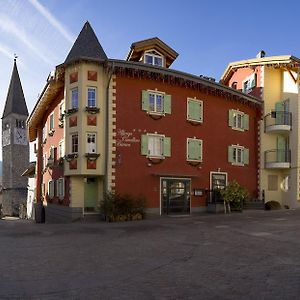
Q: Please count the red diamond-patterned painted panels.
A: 6